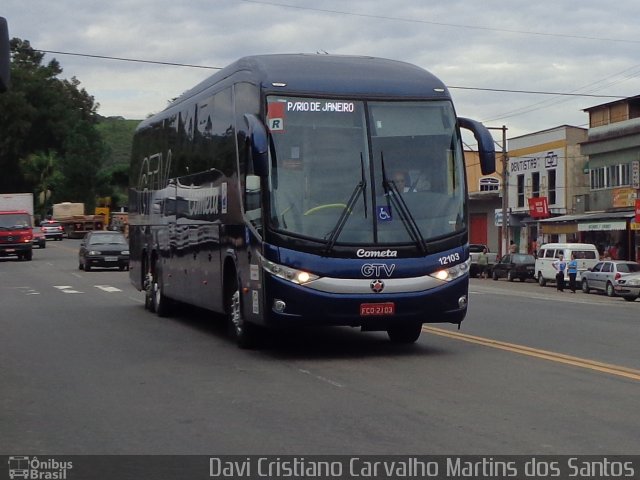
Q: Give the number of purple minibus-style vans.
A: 0